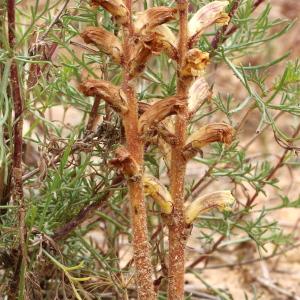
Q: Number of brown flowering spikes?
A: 2